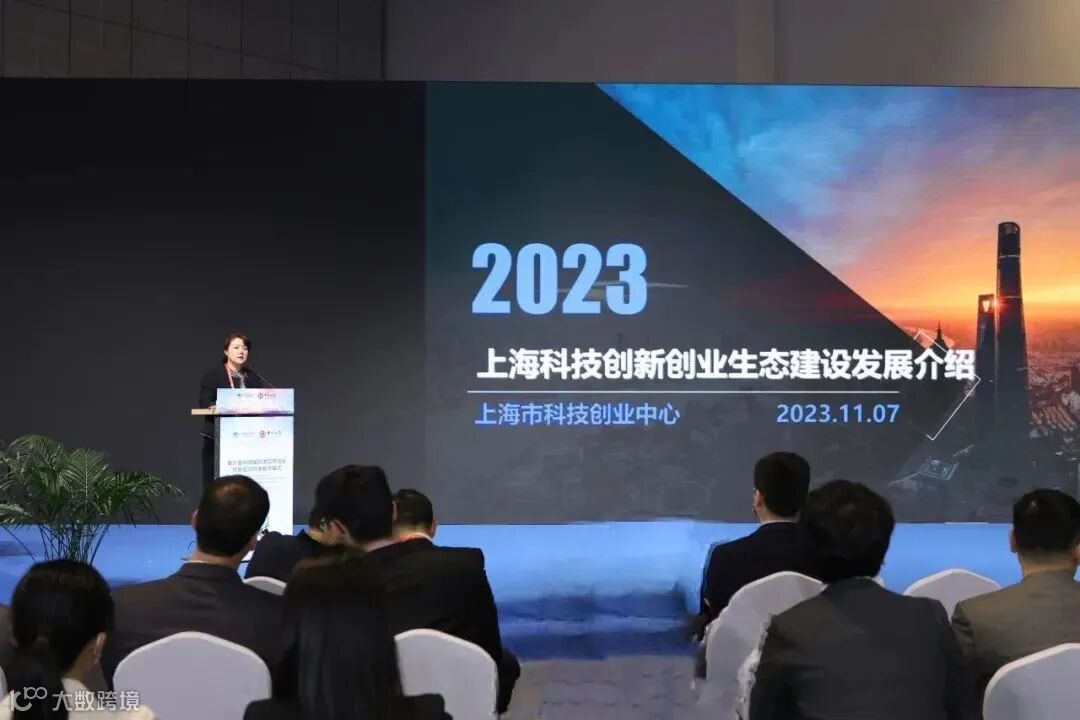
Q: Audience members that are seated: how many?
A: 9